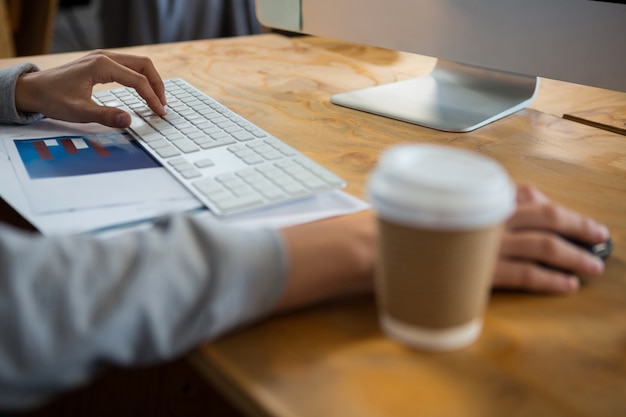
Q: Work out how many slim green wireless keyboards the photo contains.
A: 0